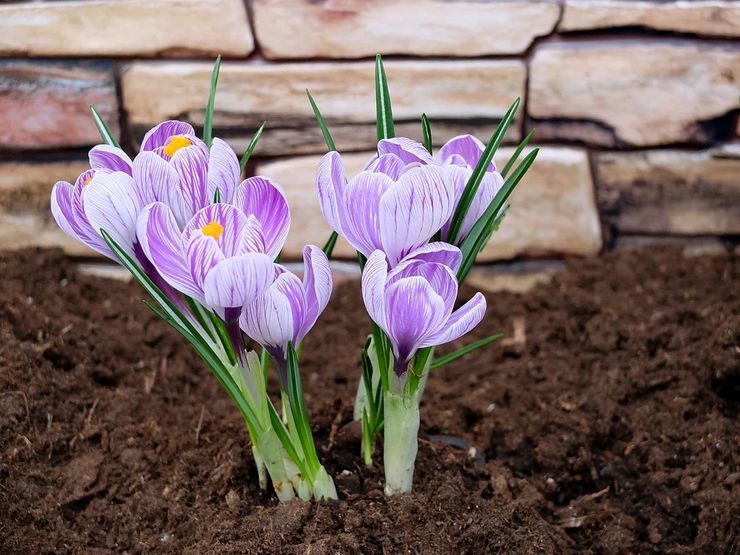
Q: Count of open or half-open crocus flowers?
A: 7